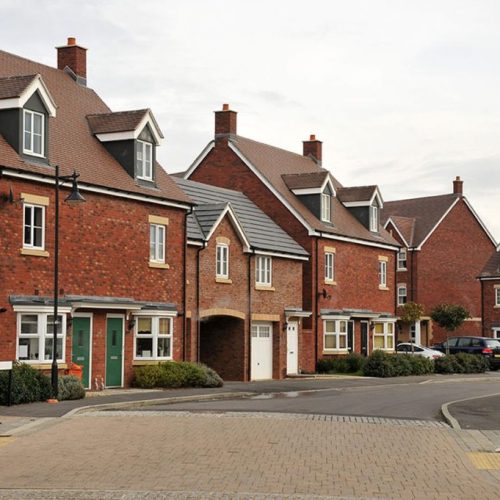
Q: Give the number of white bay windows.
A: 4